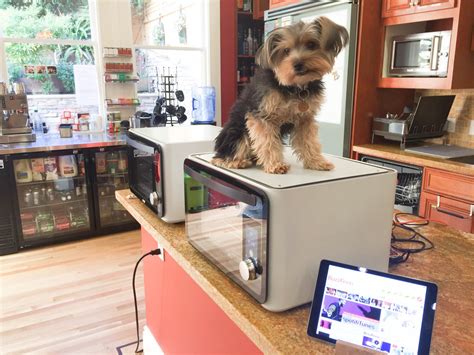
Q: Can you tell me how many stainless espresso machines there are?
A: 1